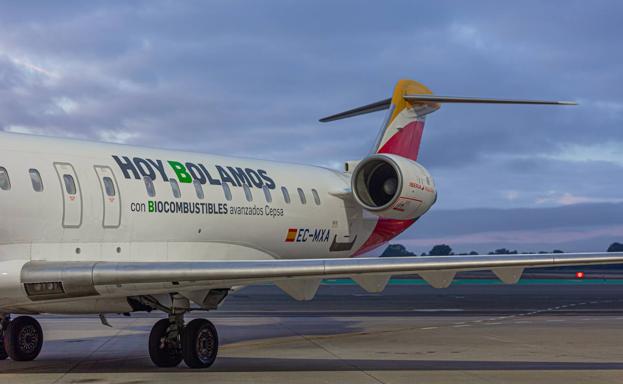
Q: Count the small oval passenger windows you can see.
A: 13